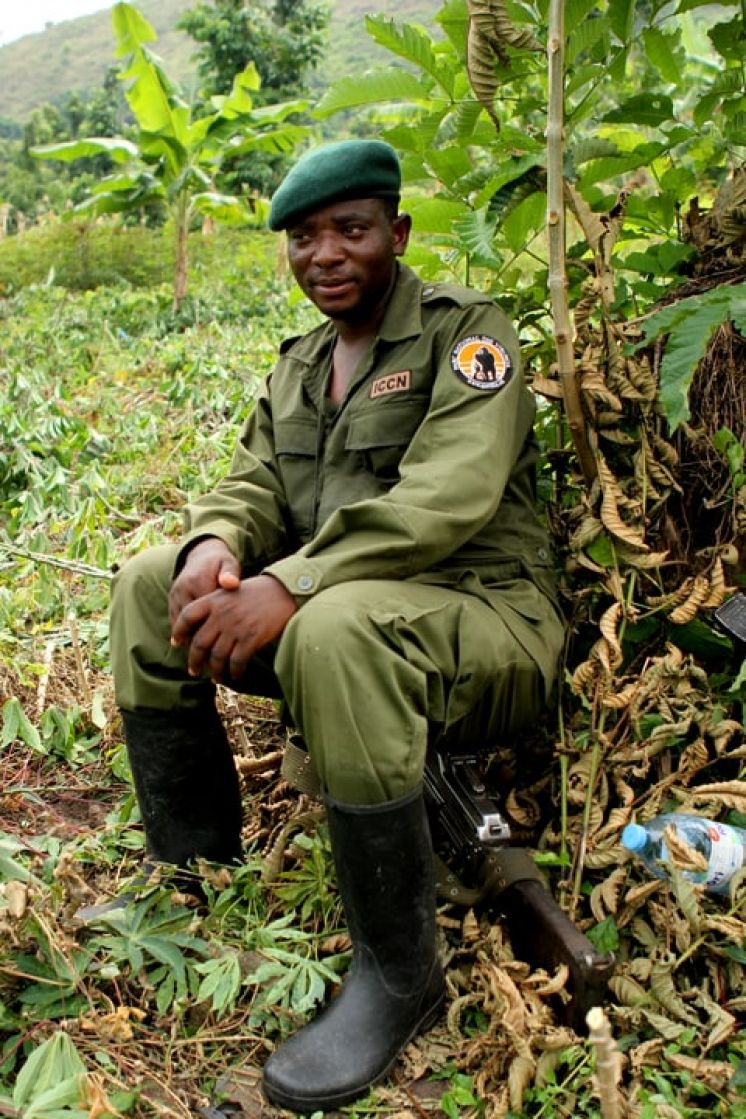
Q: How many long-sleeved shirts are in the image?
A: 1